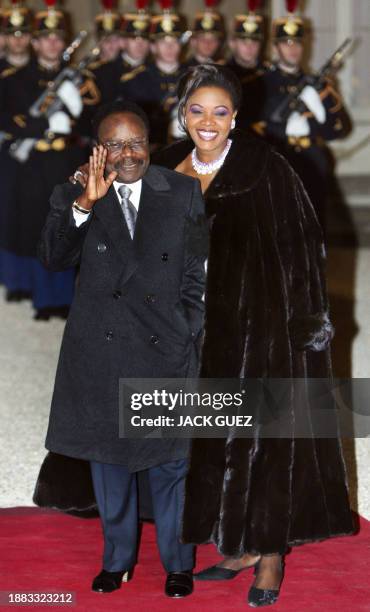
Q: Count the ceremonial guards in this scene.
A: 8